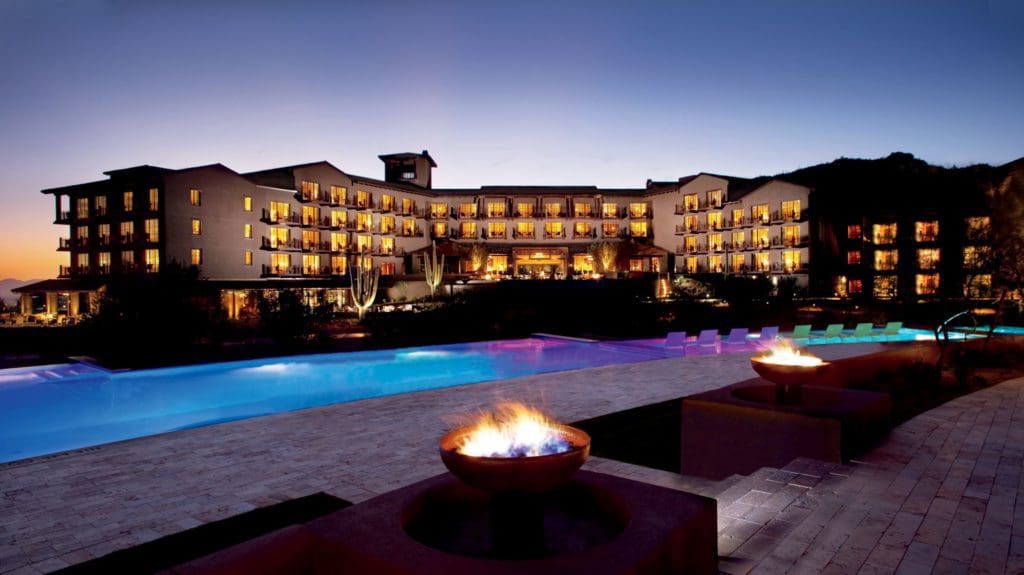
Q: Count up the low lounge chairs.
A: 8